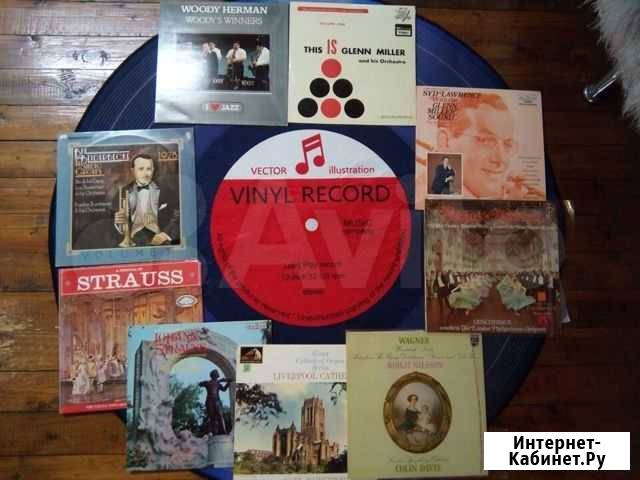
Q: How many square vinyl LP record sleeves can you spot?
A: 9